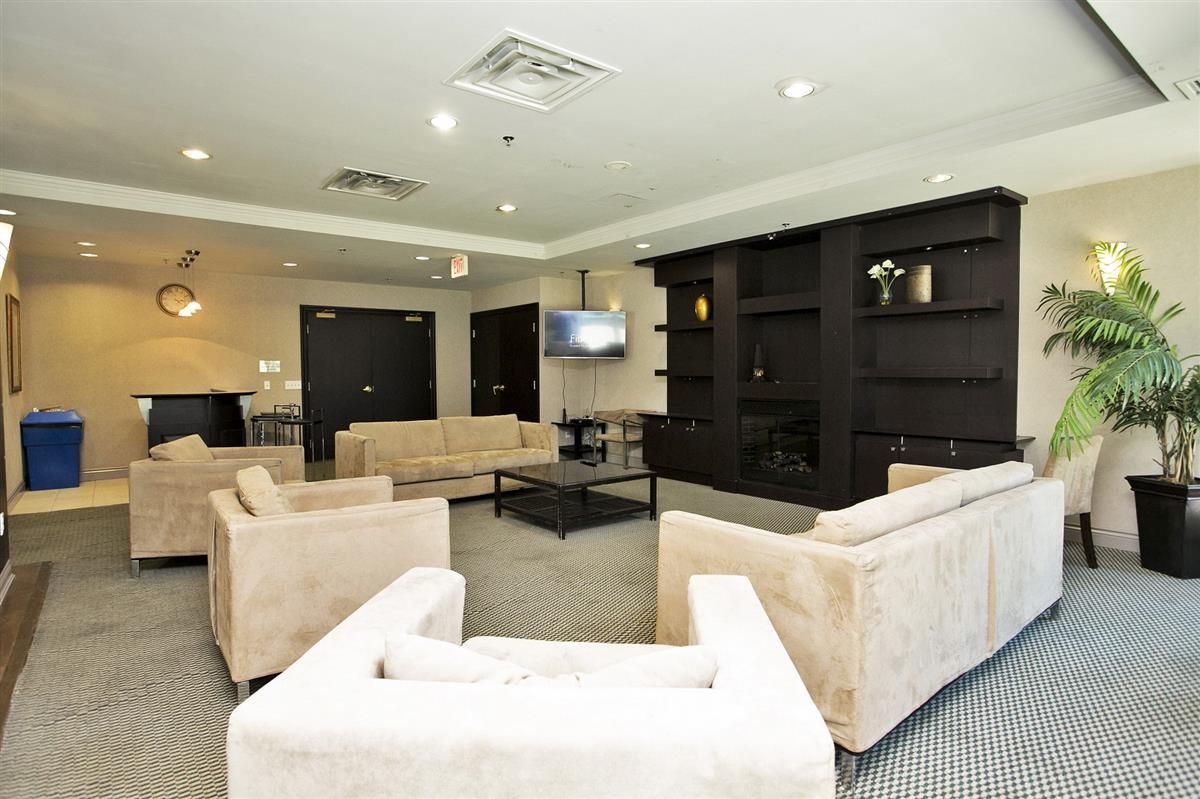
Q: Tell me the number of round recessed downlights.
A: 12